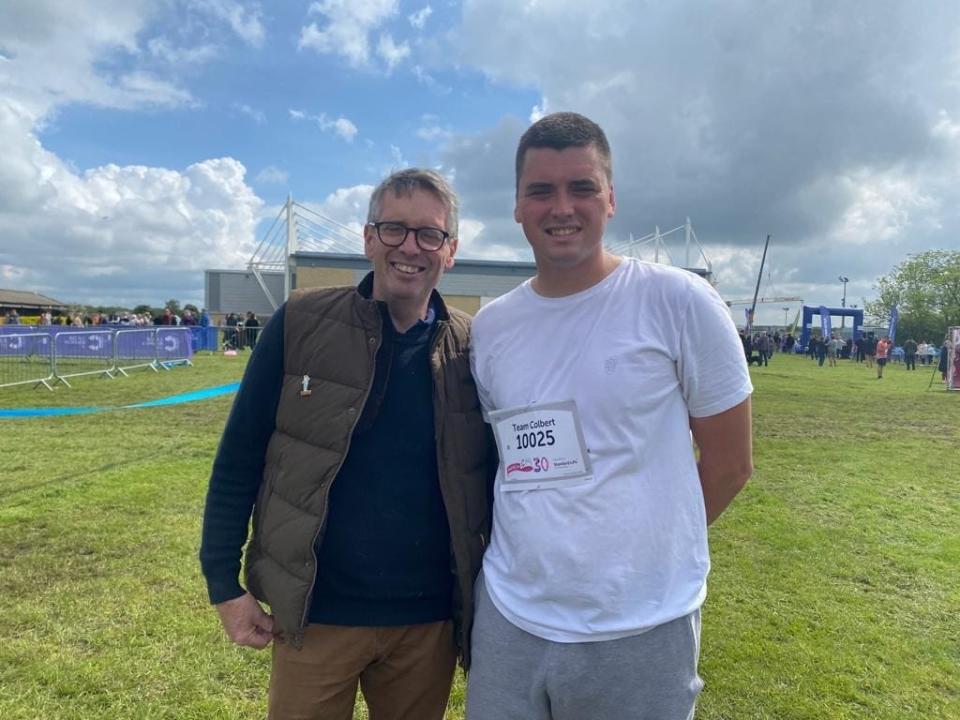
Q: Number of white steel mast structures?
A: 4